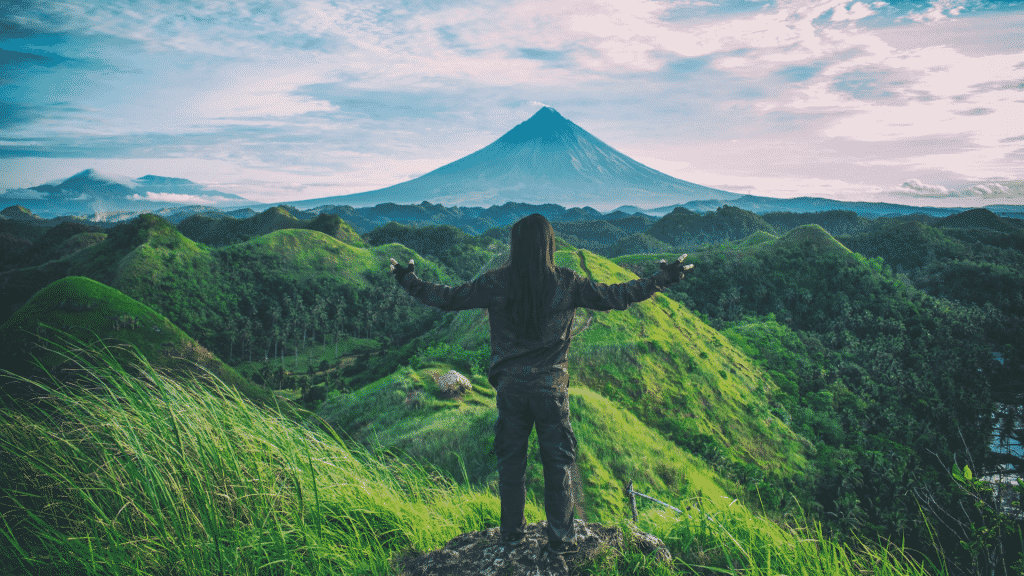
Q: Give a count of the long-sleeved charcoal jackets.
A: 1